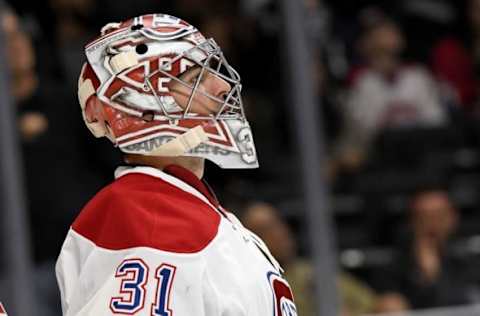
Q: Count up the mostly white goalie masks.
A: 1